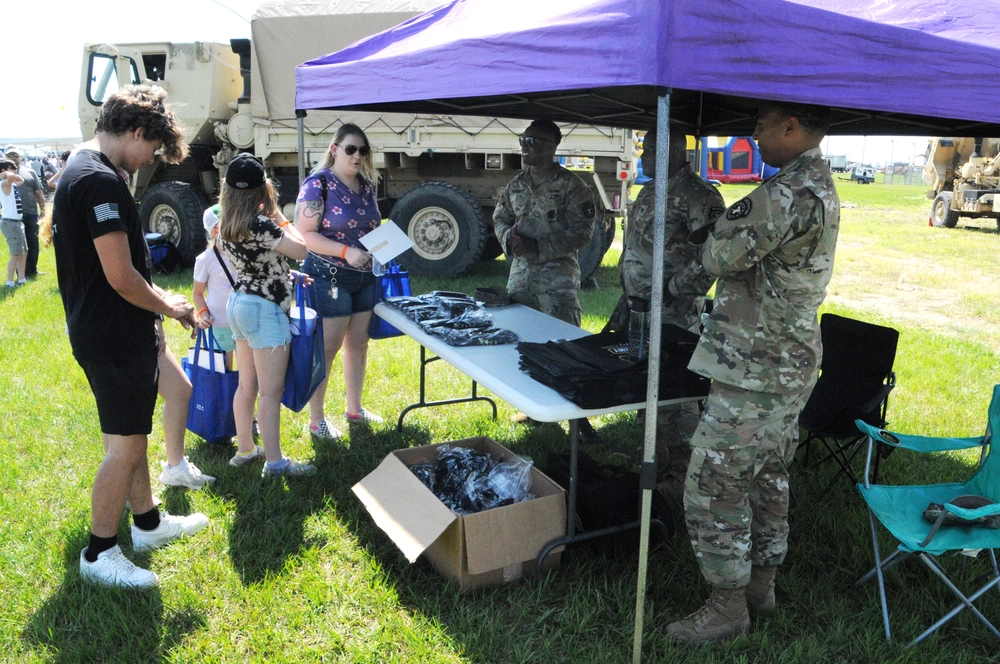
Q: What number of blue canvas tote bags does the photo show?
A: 3